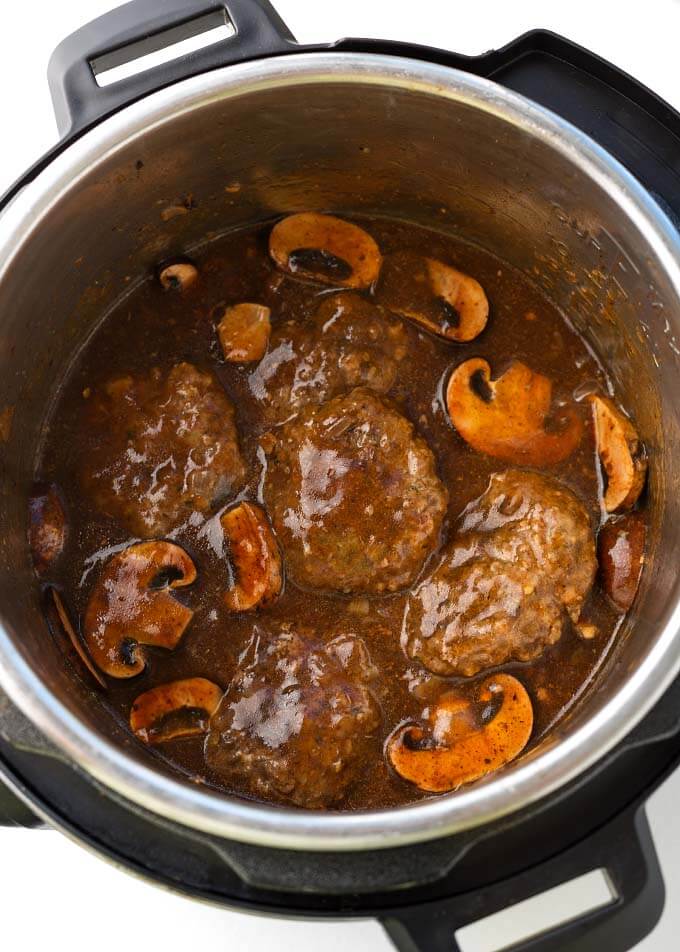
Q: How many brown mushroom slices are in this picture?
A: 13